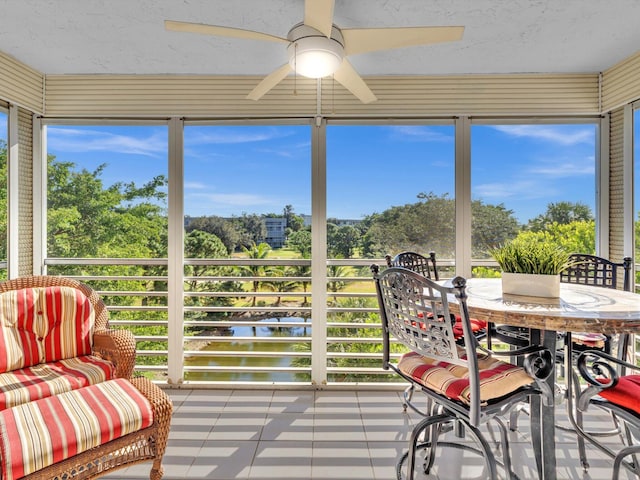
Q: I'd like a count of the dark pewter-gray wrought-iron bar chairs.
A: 4